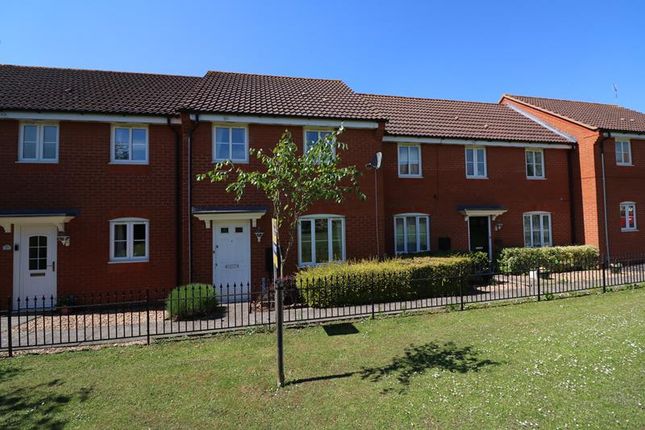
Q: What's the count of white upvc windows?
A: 13